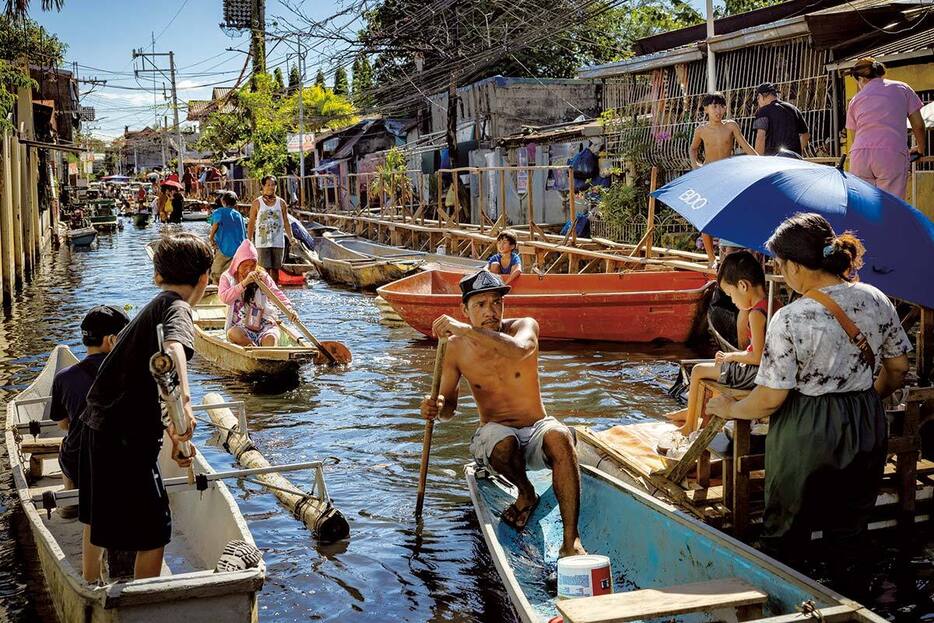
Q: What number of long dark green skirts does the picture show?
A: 1